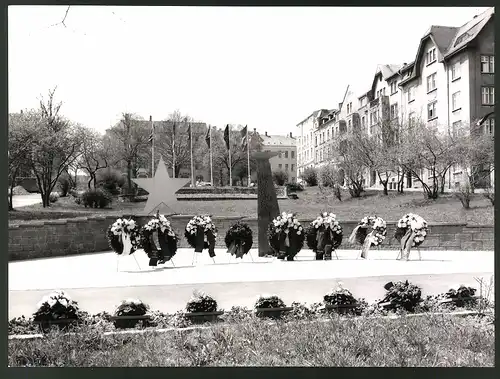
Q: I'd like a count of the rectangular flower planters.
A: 7